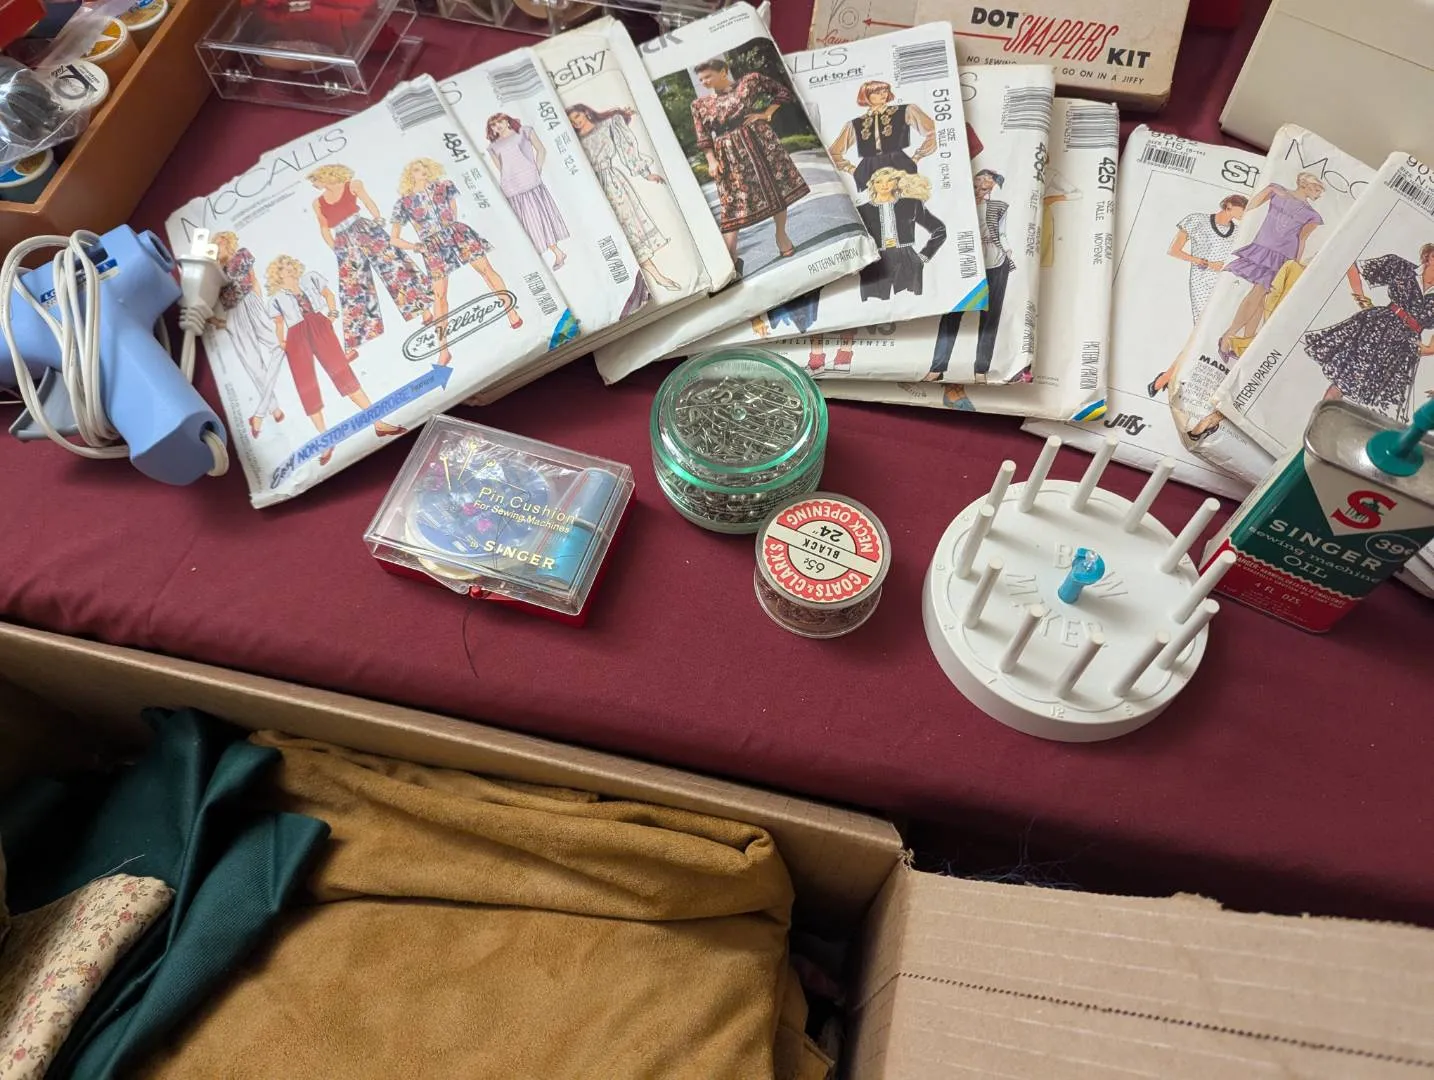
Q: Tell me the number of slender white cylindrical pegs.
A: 12